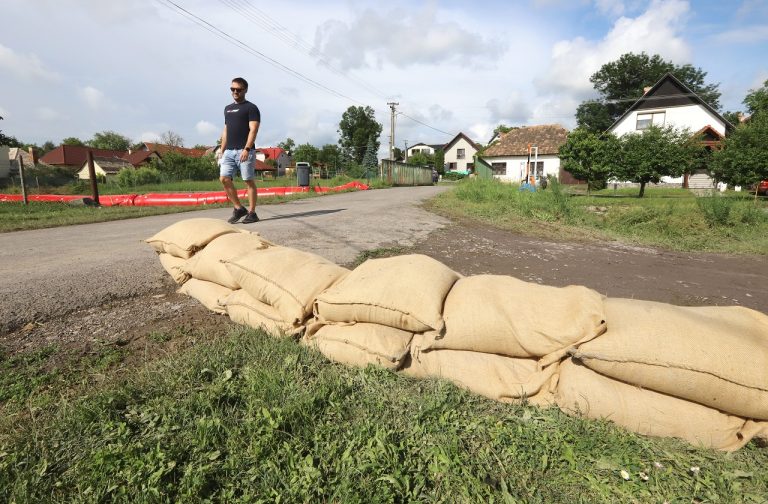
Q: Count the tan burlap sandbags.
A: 12